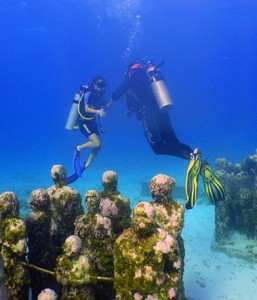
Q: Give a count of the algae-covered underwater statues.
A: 9